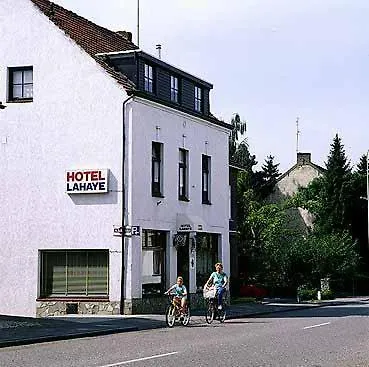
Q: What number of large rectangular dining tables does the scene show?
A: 0